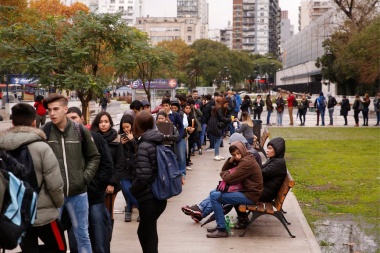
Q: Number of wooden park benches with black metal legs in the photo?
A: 2